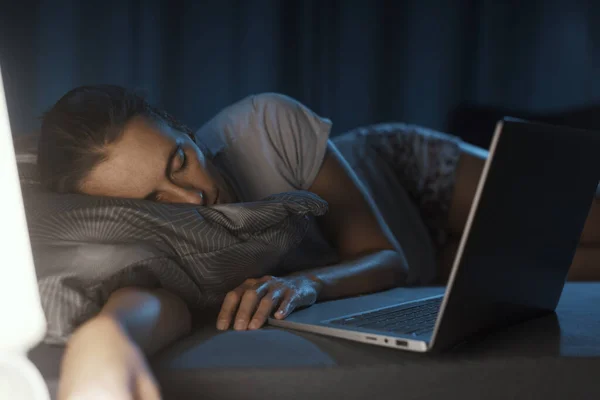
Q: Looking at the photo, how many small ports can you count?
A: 3